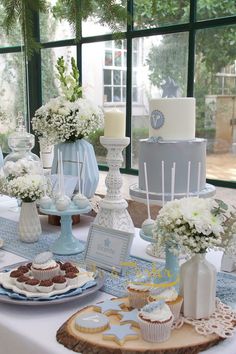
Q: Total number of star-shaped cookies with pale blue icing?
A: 3